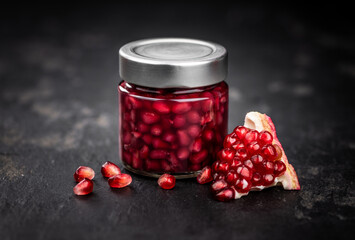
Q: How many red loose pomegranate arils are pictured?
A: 6